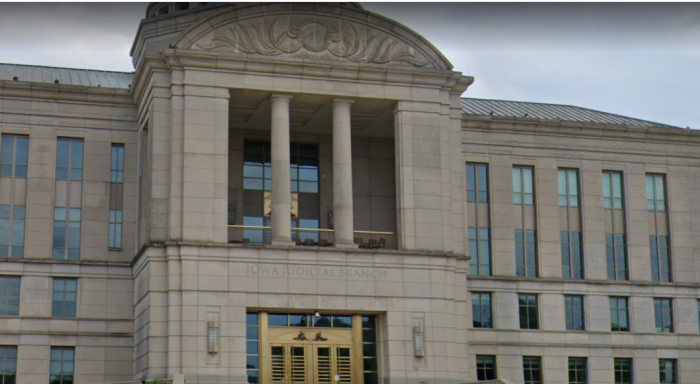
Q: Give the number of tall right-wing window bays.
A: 5